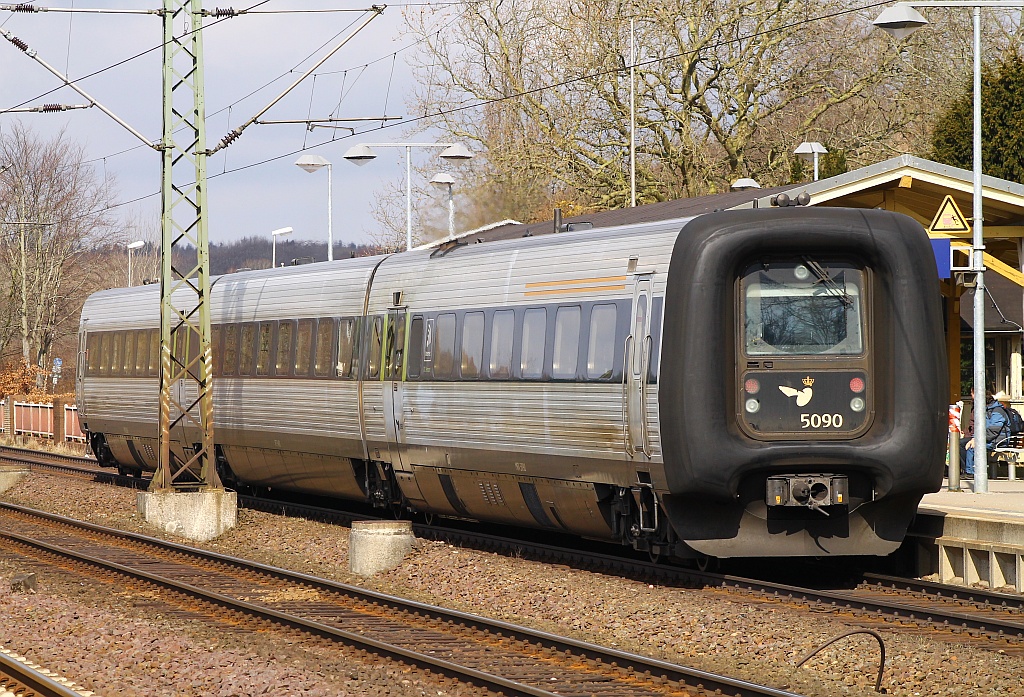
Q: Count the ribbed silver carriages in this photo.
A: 3